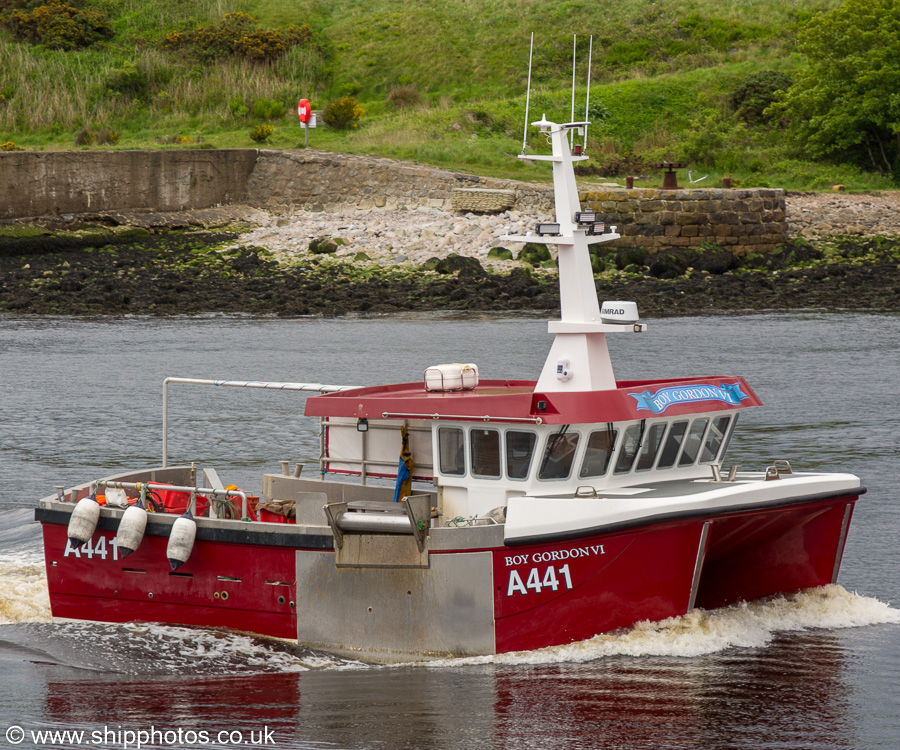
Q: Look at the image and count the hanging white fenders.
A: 3